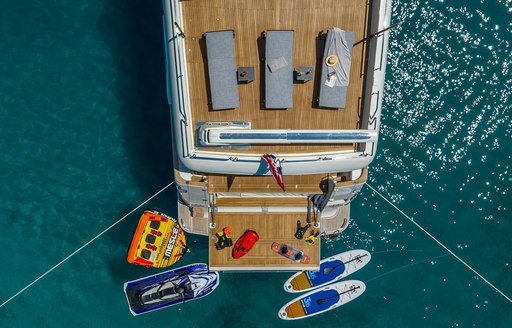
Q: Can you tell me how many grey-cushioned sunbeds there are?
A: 3